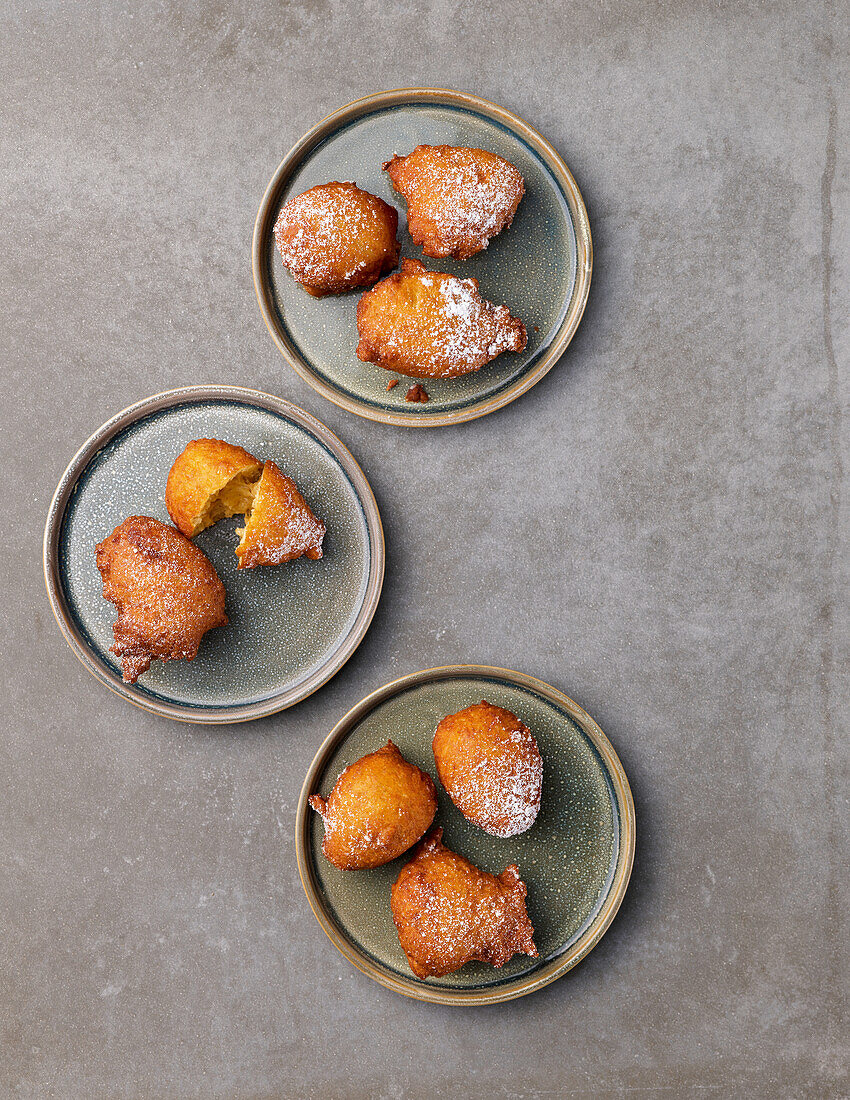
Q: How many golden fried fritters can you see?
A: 8